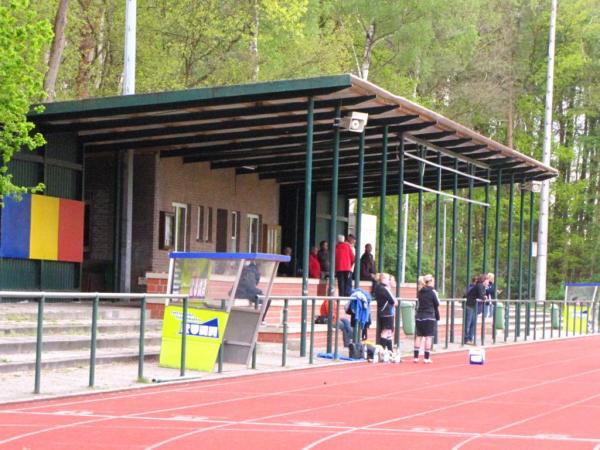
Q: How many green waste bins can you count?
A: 3